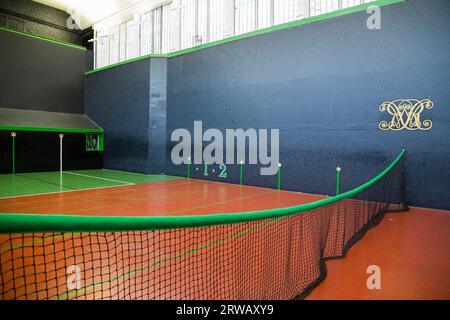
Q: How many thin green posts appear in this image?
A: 5